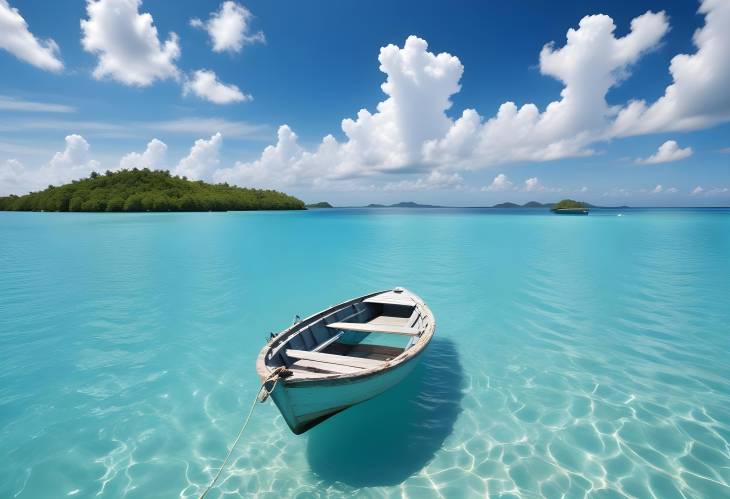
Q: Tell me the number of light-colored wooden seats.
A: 3